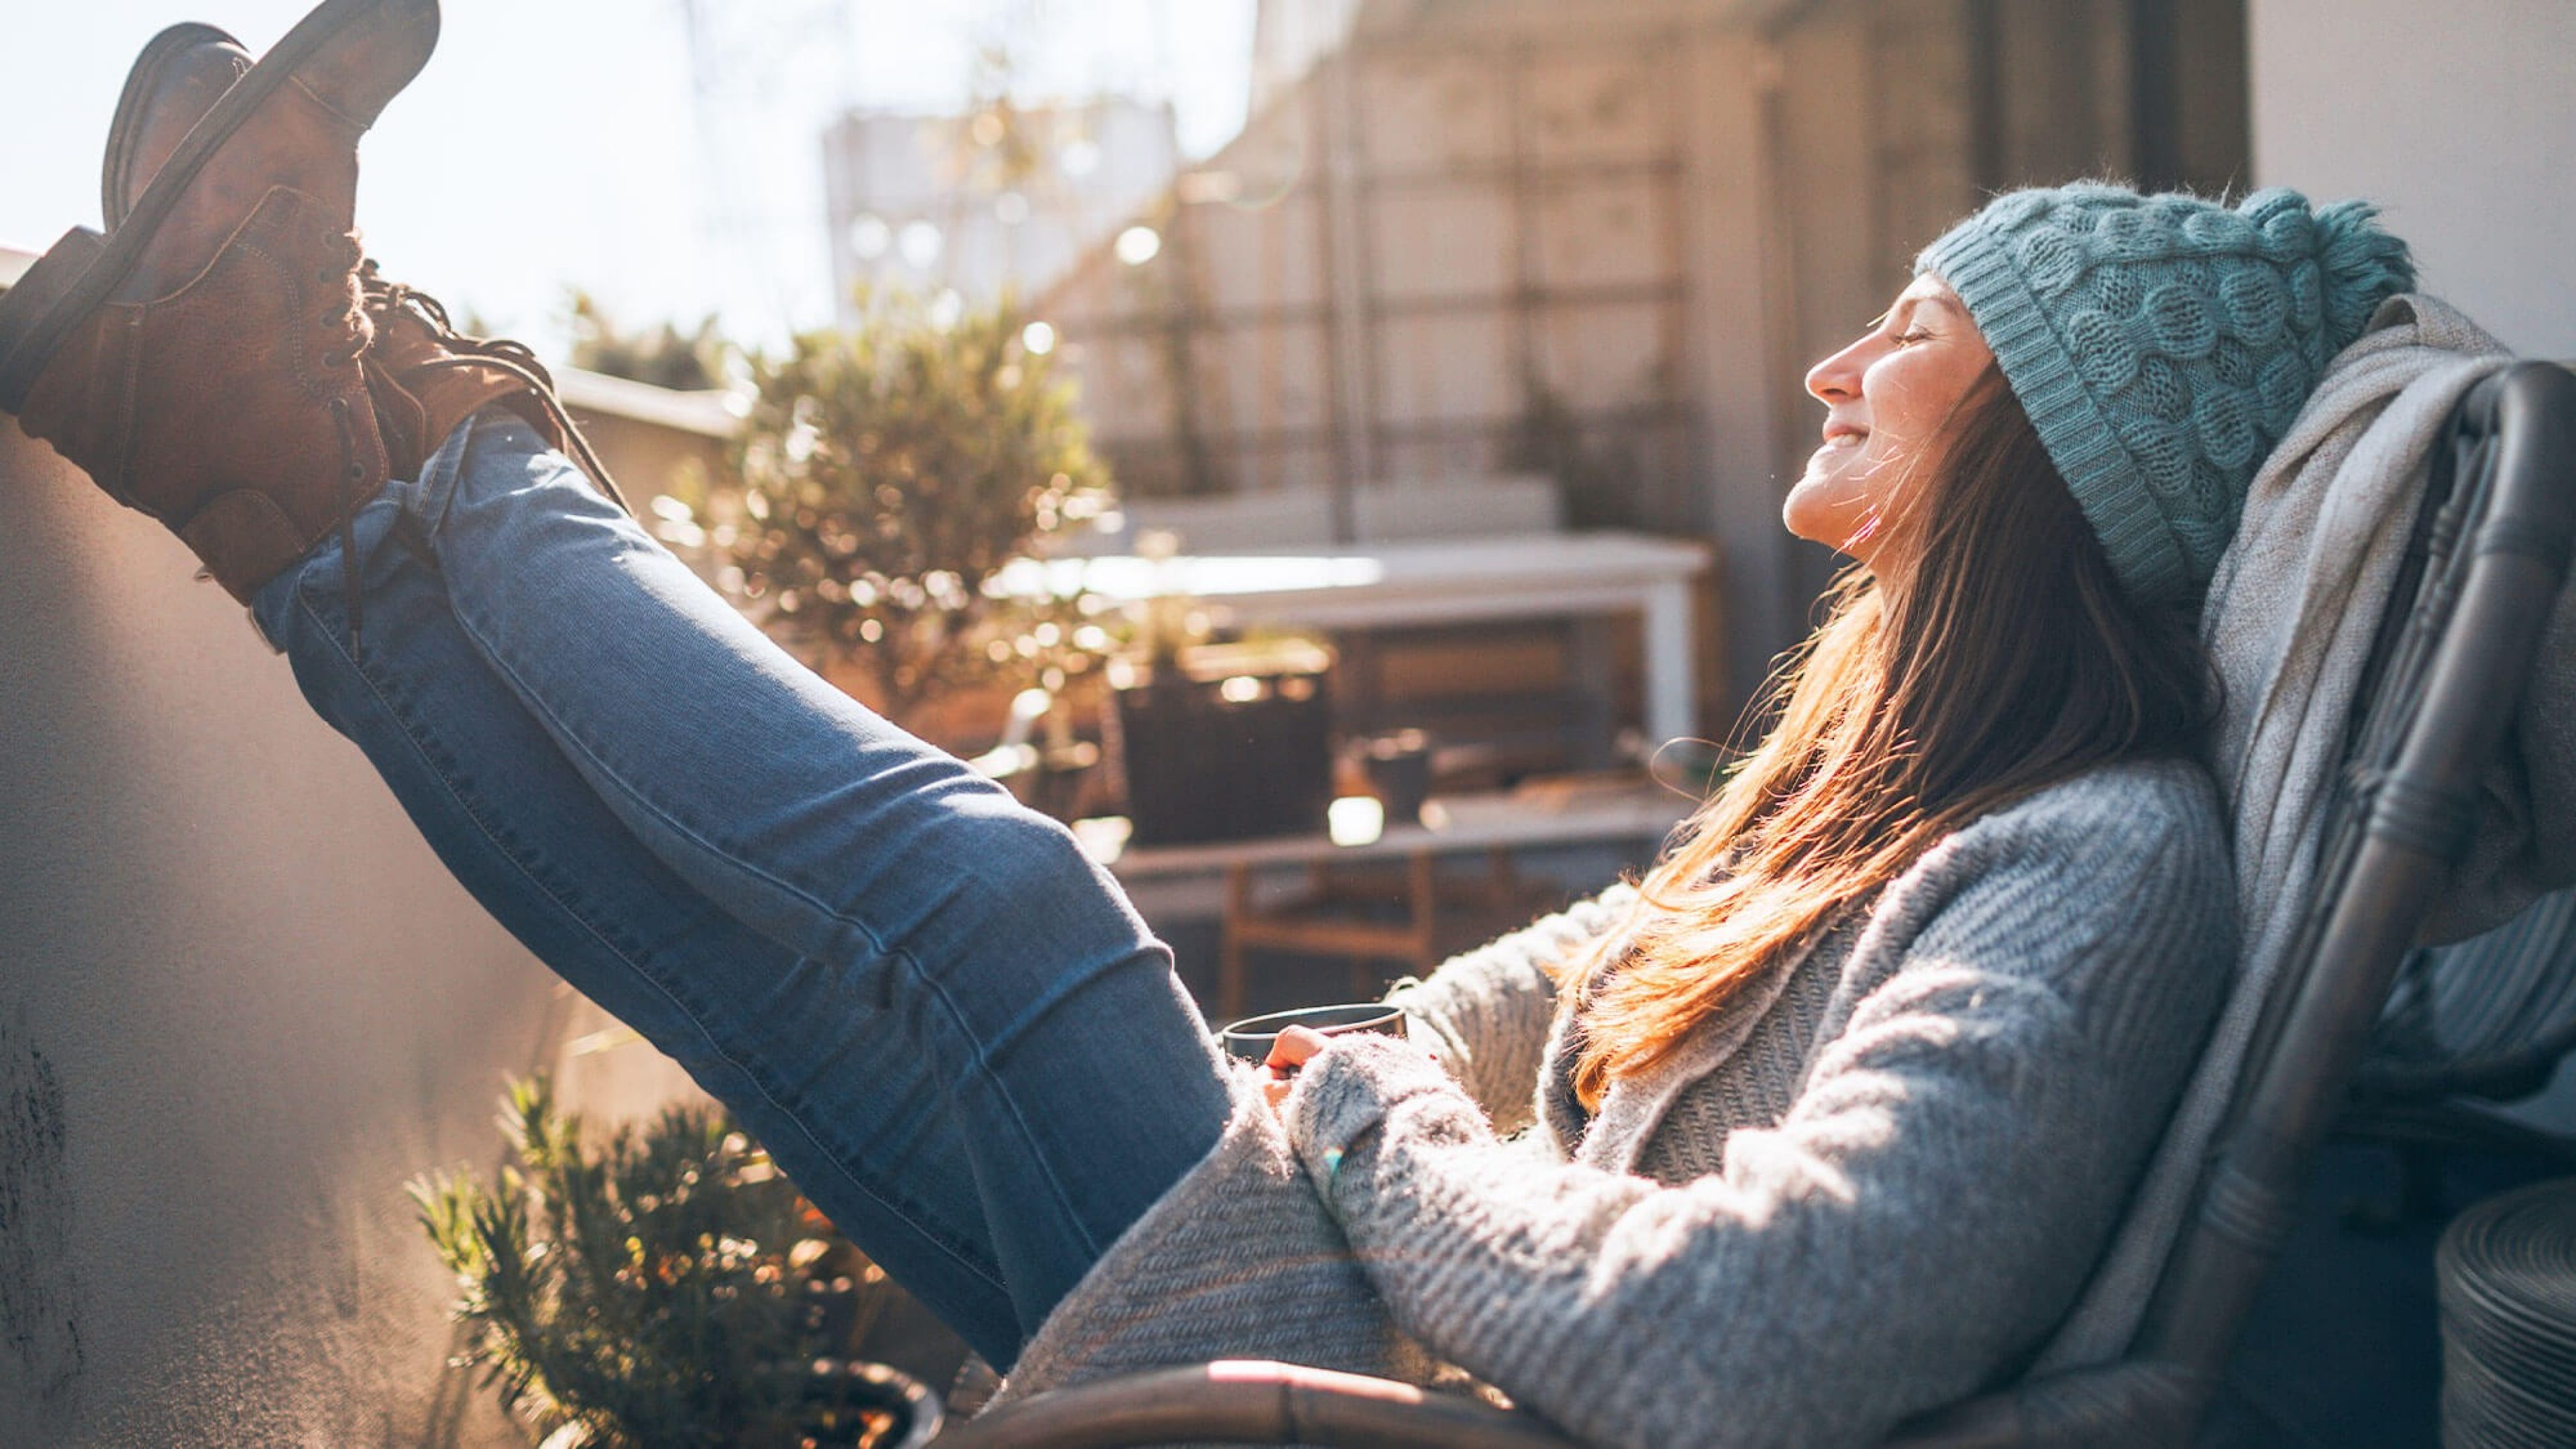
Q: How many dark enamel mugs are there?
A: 1